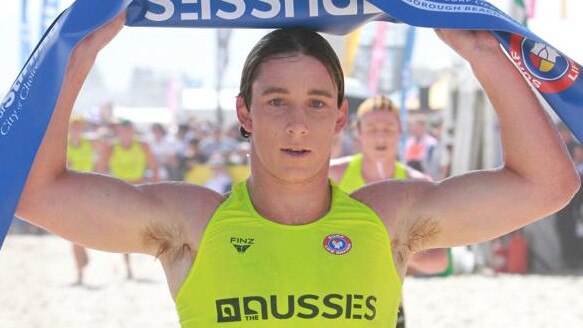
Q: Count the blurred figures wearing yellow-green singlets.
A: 3